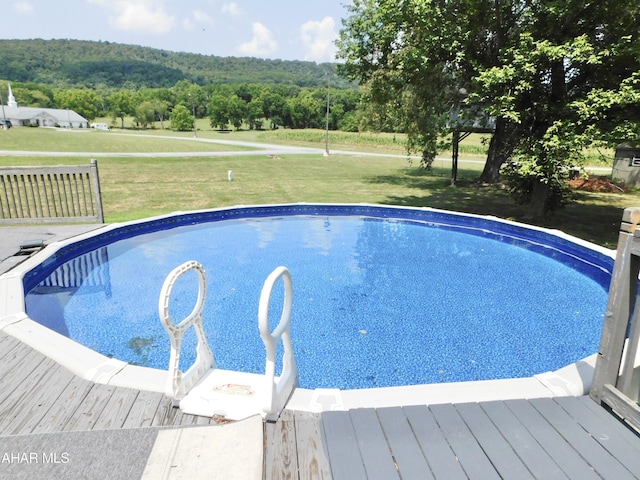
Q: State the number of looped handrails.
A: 2